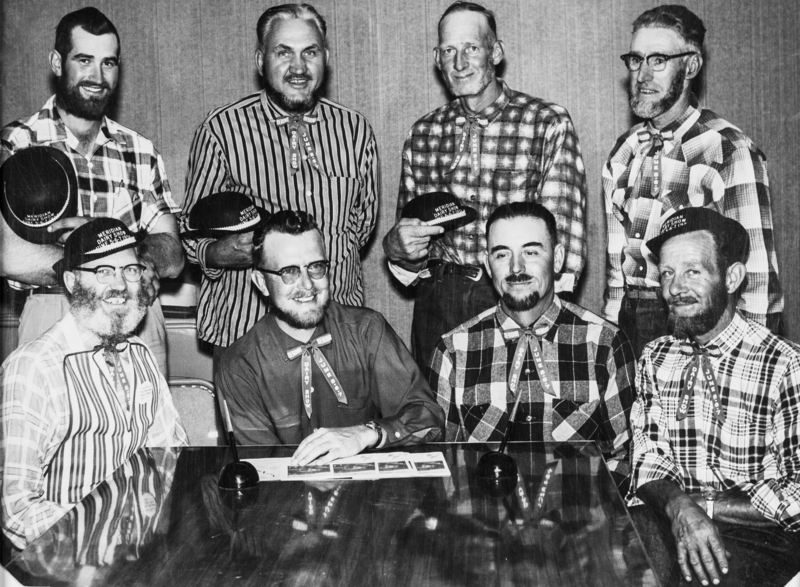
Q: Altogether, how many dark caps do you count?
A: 5